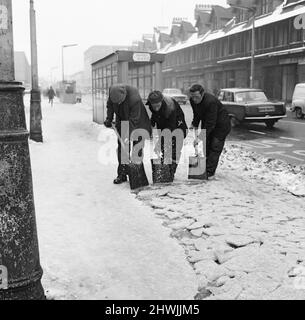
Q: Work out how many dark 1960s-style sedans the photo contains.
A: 1